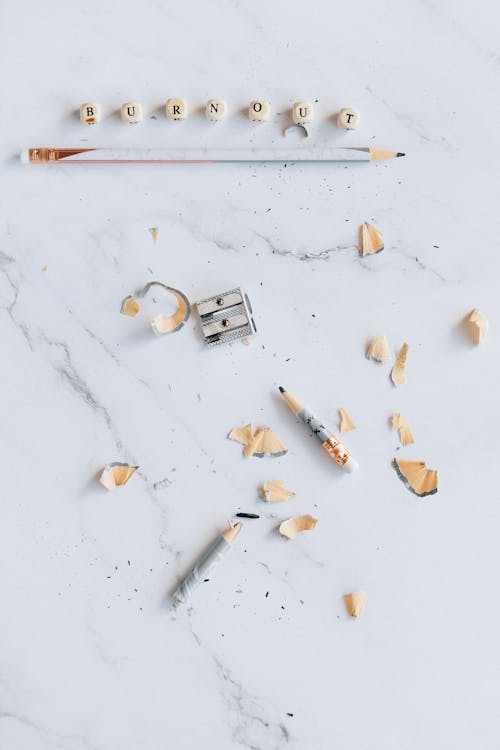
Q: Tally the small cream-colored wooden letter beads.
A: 7